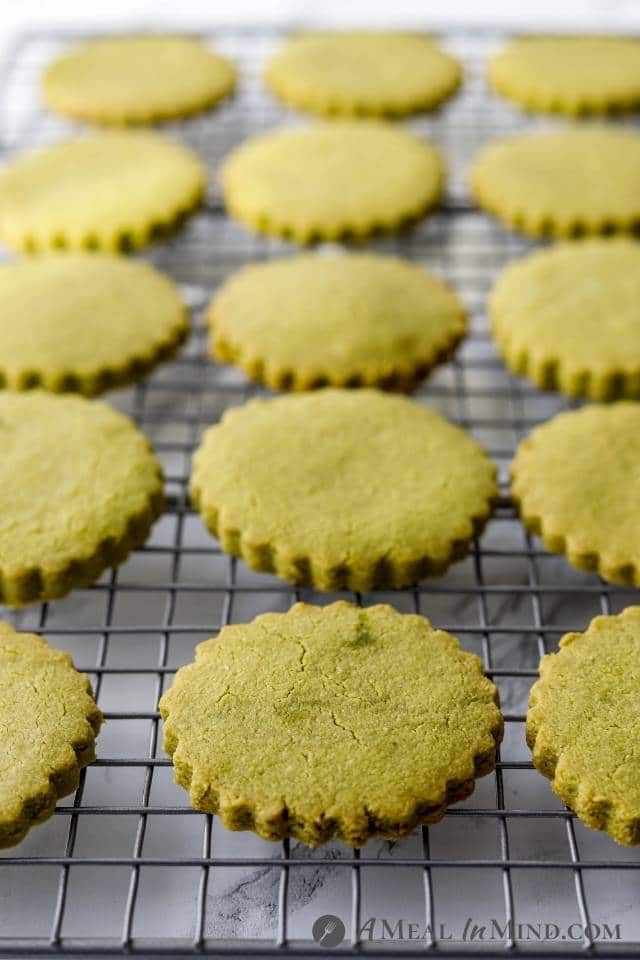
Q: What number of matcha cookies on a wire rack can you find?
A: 15